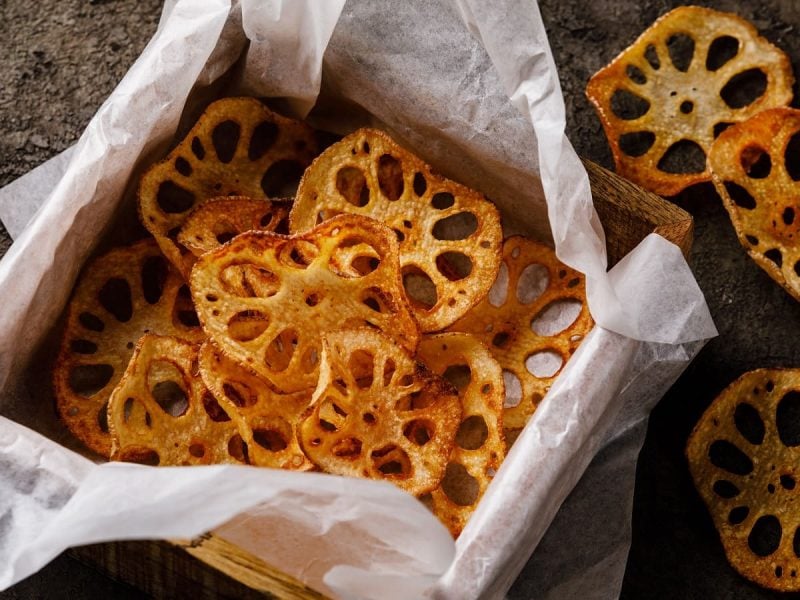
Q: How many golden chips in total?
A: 13